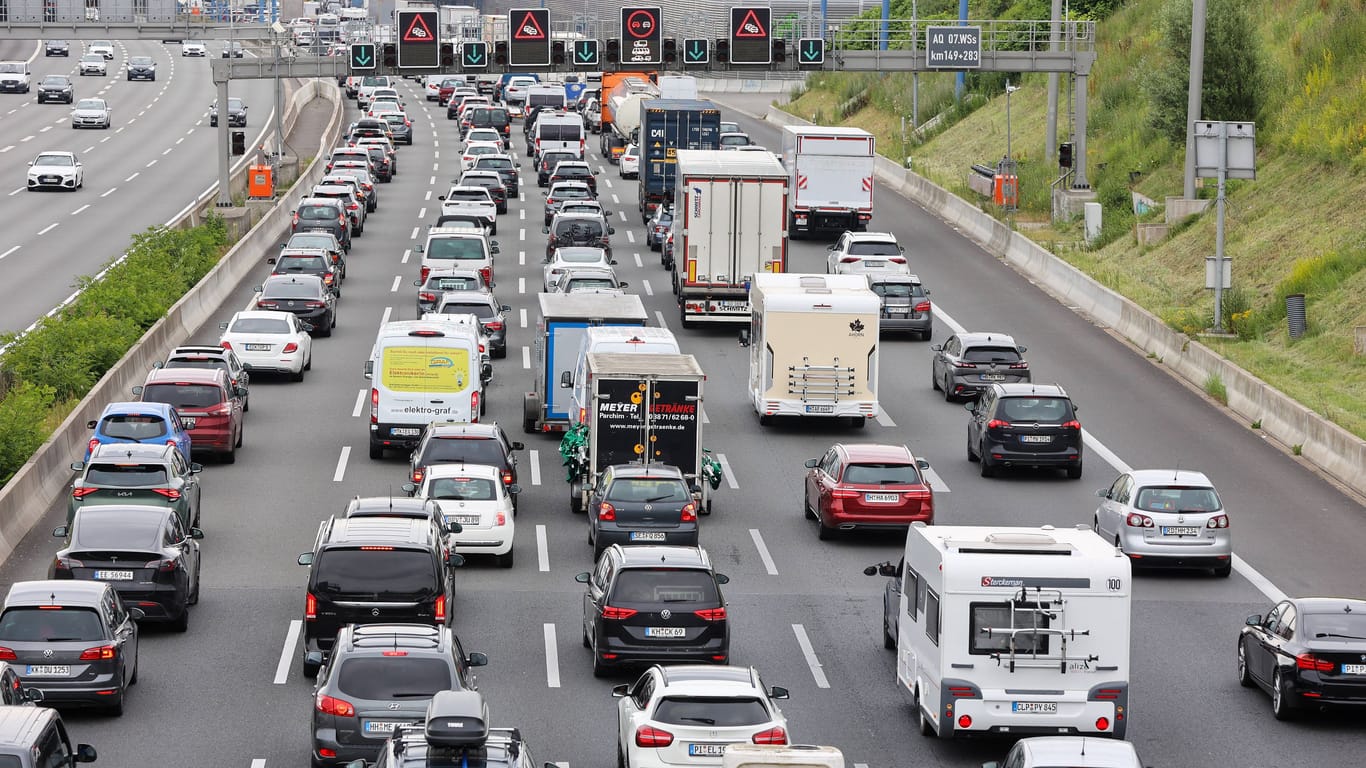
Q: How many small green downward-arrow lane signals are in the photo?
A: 5